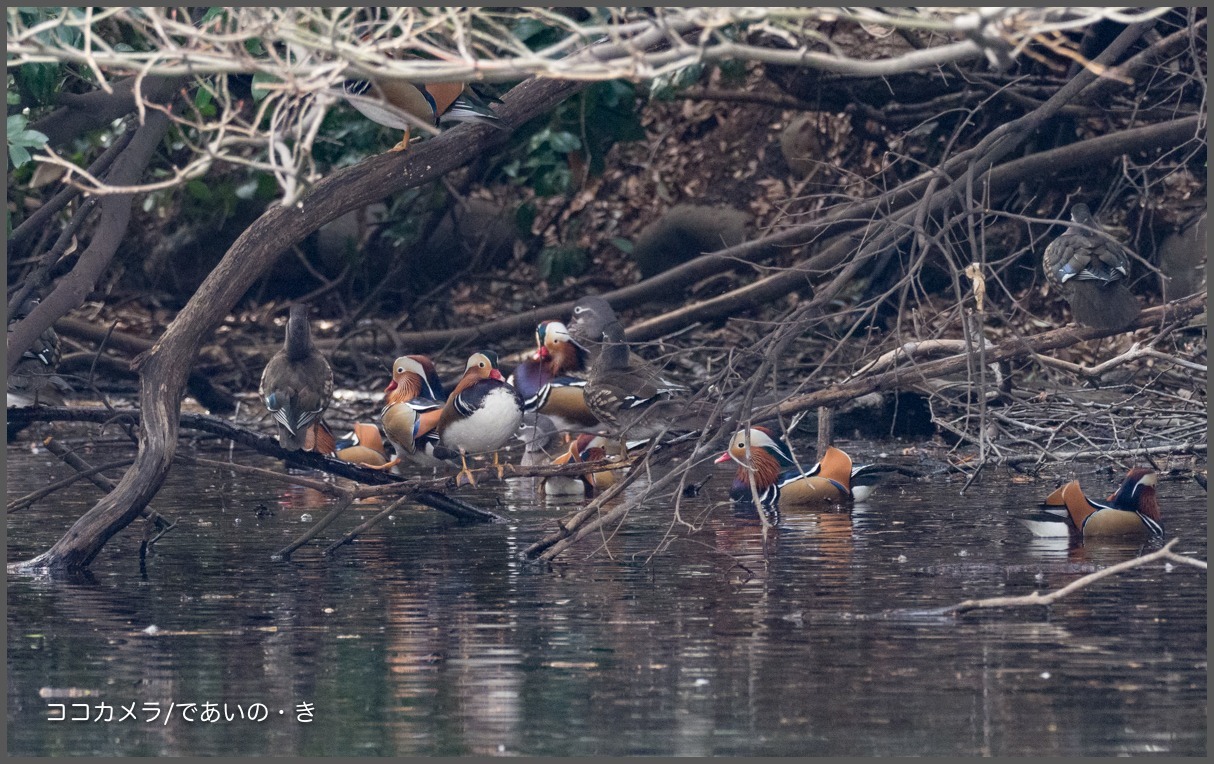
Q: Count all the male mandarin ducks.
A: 8